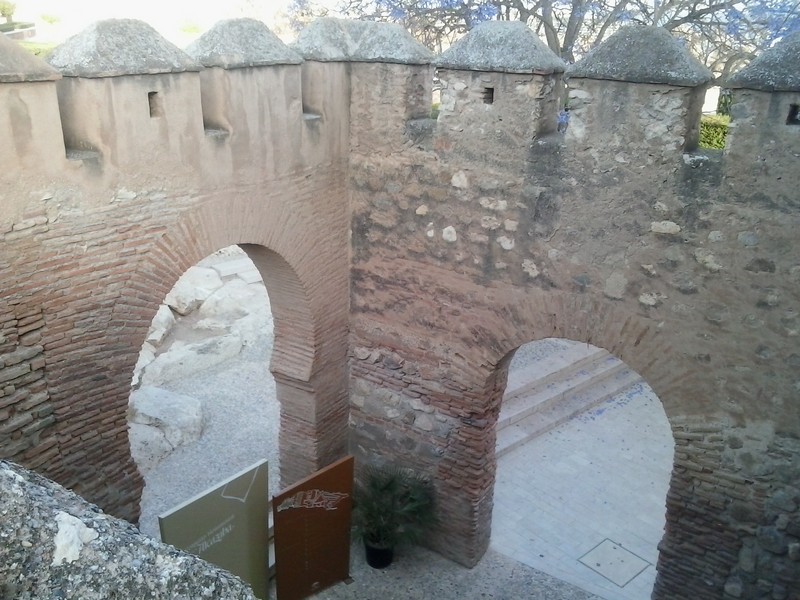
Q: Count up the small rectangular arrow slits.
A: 3